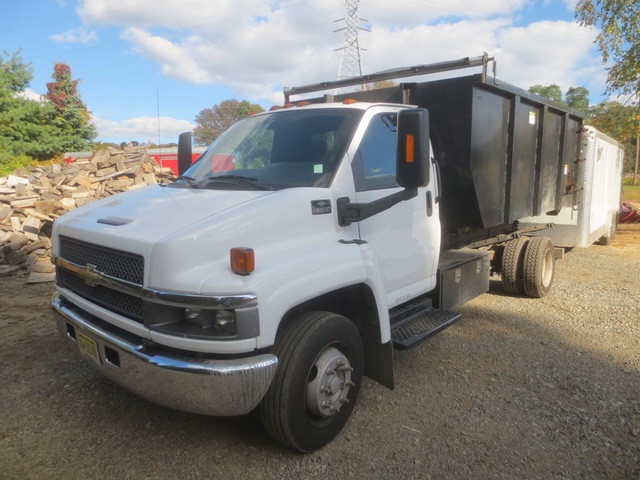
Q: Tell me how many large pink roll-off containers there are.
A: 0